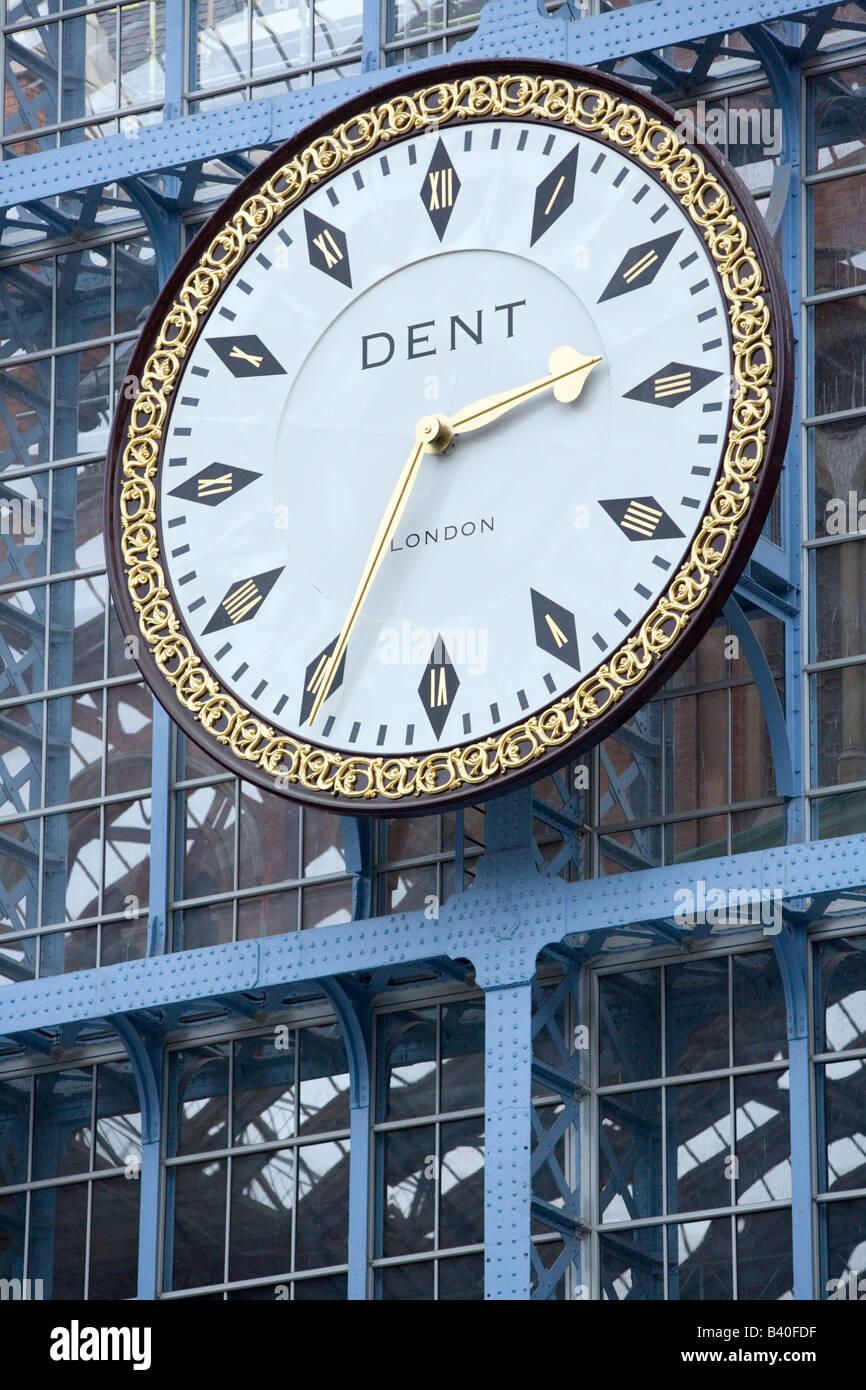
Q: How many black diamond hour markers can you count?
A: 12